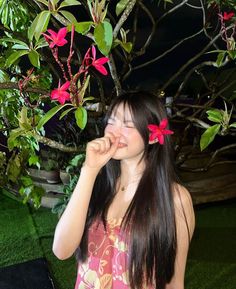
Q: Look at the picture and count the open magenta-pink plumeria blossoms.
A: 5